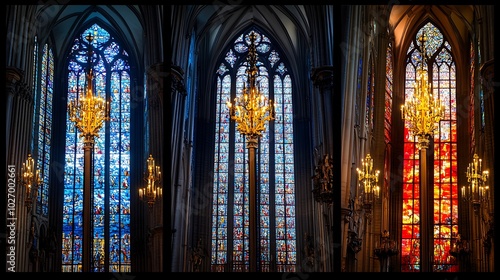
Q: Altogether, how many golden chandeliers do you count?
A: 7